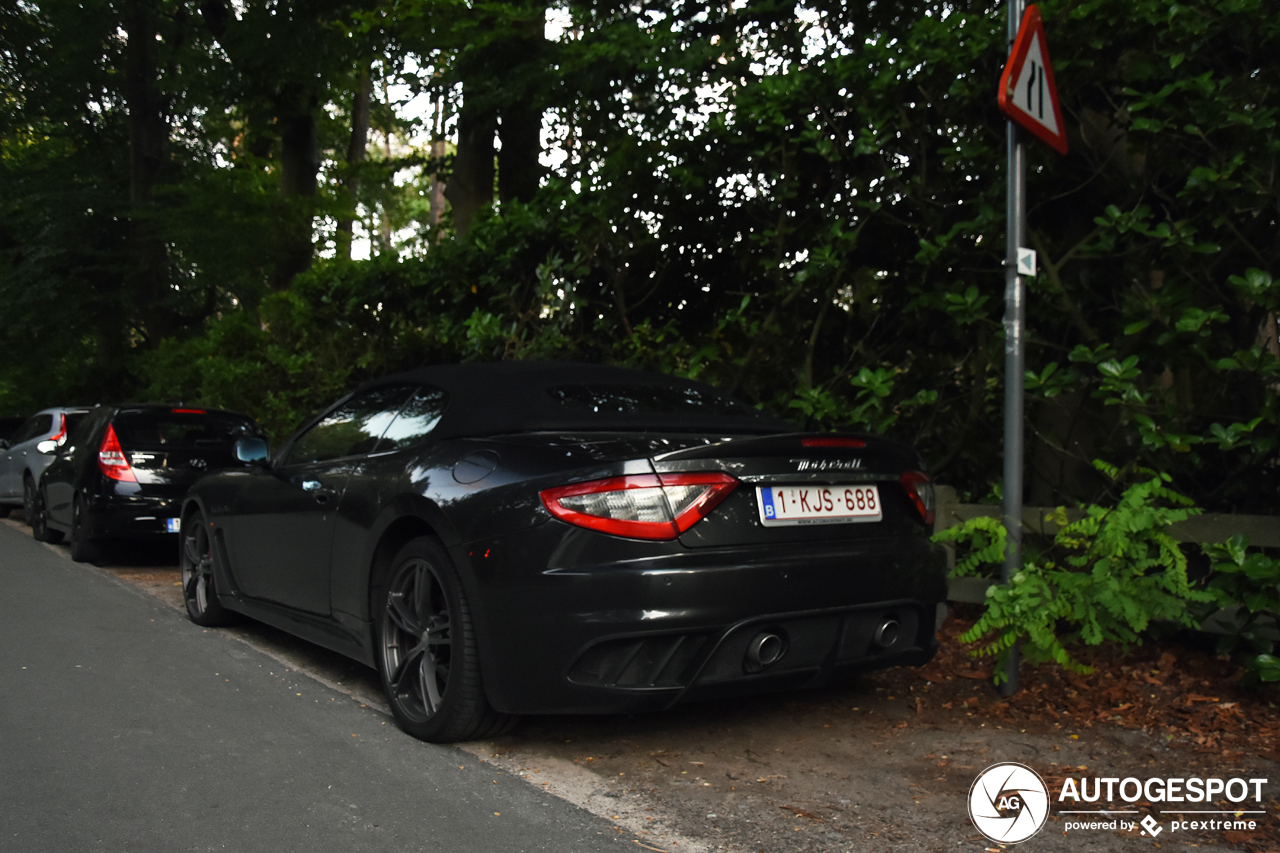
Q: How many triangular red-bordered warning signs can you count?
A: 1